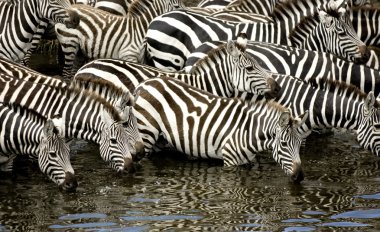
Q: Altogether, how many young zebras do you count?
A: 1